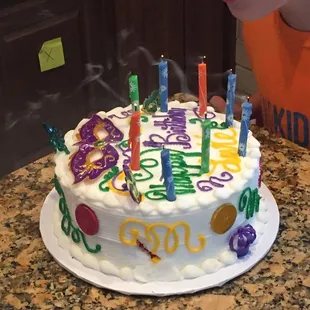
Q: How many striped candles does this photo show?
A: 0